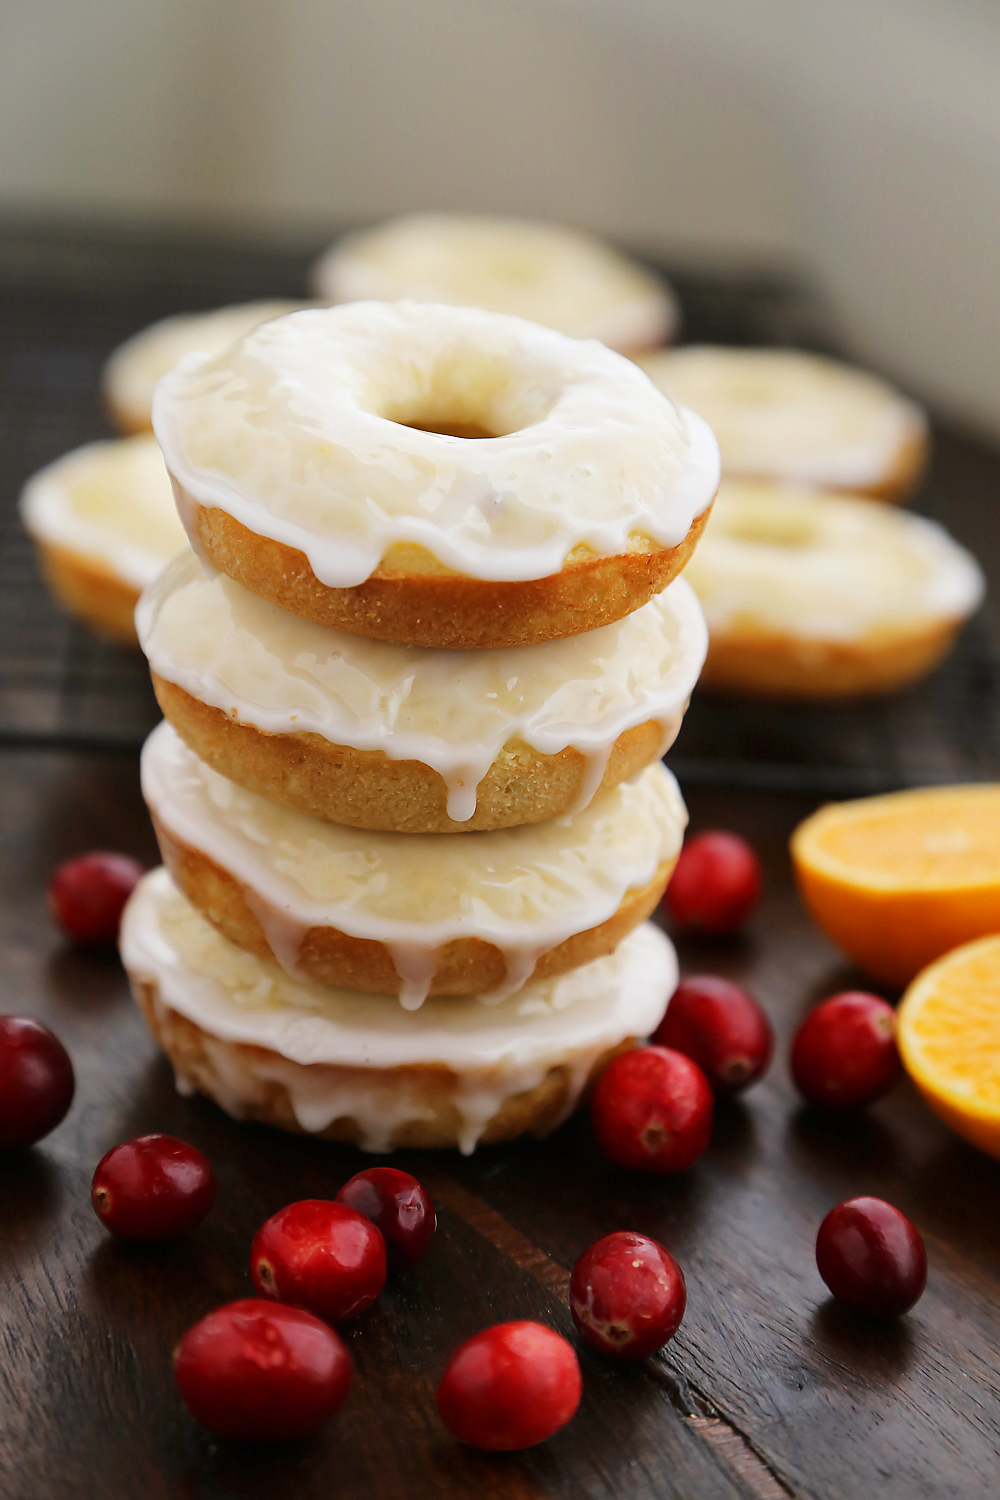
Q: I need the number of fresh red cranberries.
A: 13